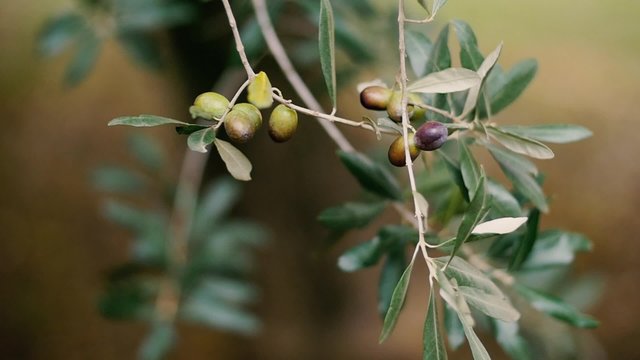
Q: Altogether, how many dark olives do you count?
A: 1